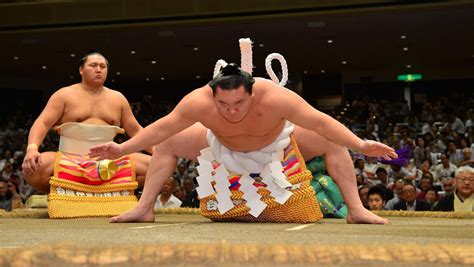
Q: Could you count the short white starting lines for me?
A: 2